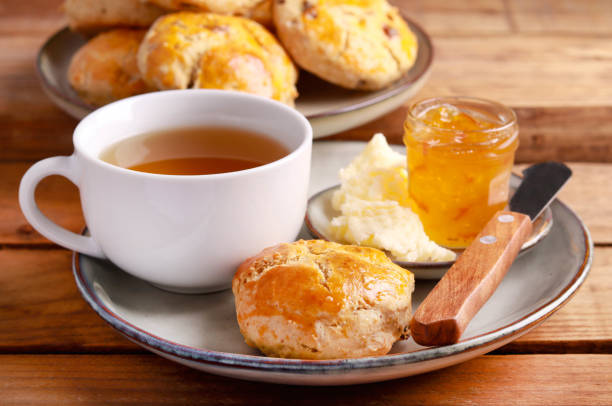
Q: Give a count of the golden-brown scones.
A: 6